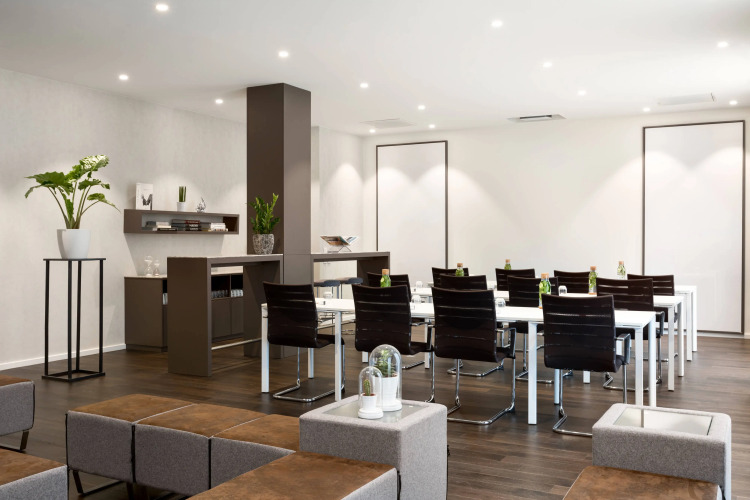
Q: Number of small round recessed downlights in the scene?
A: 14